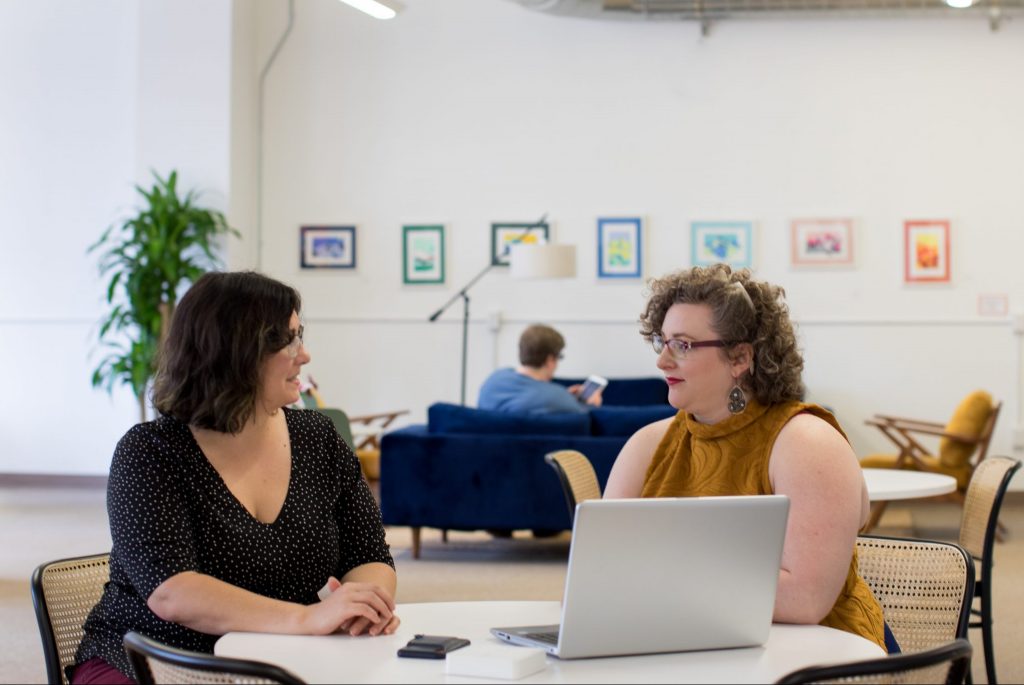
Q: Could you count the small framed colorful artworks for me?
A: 7